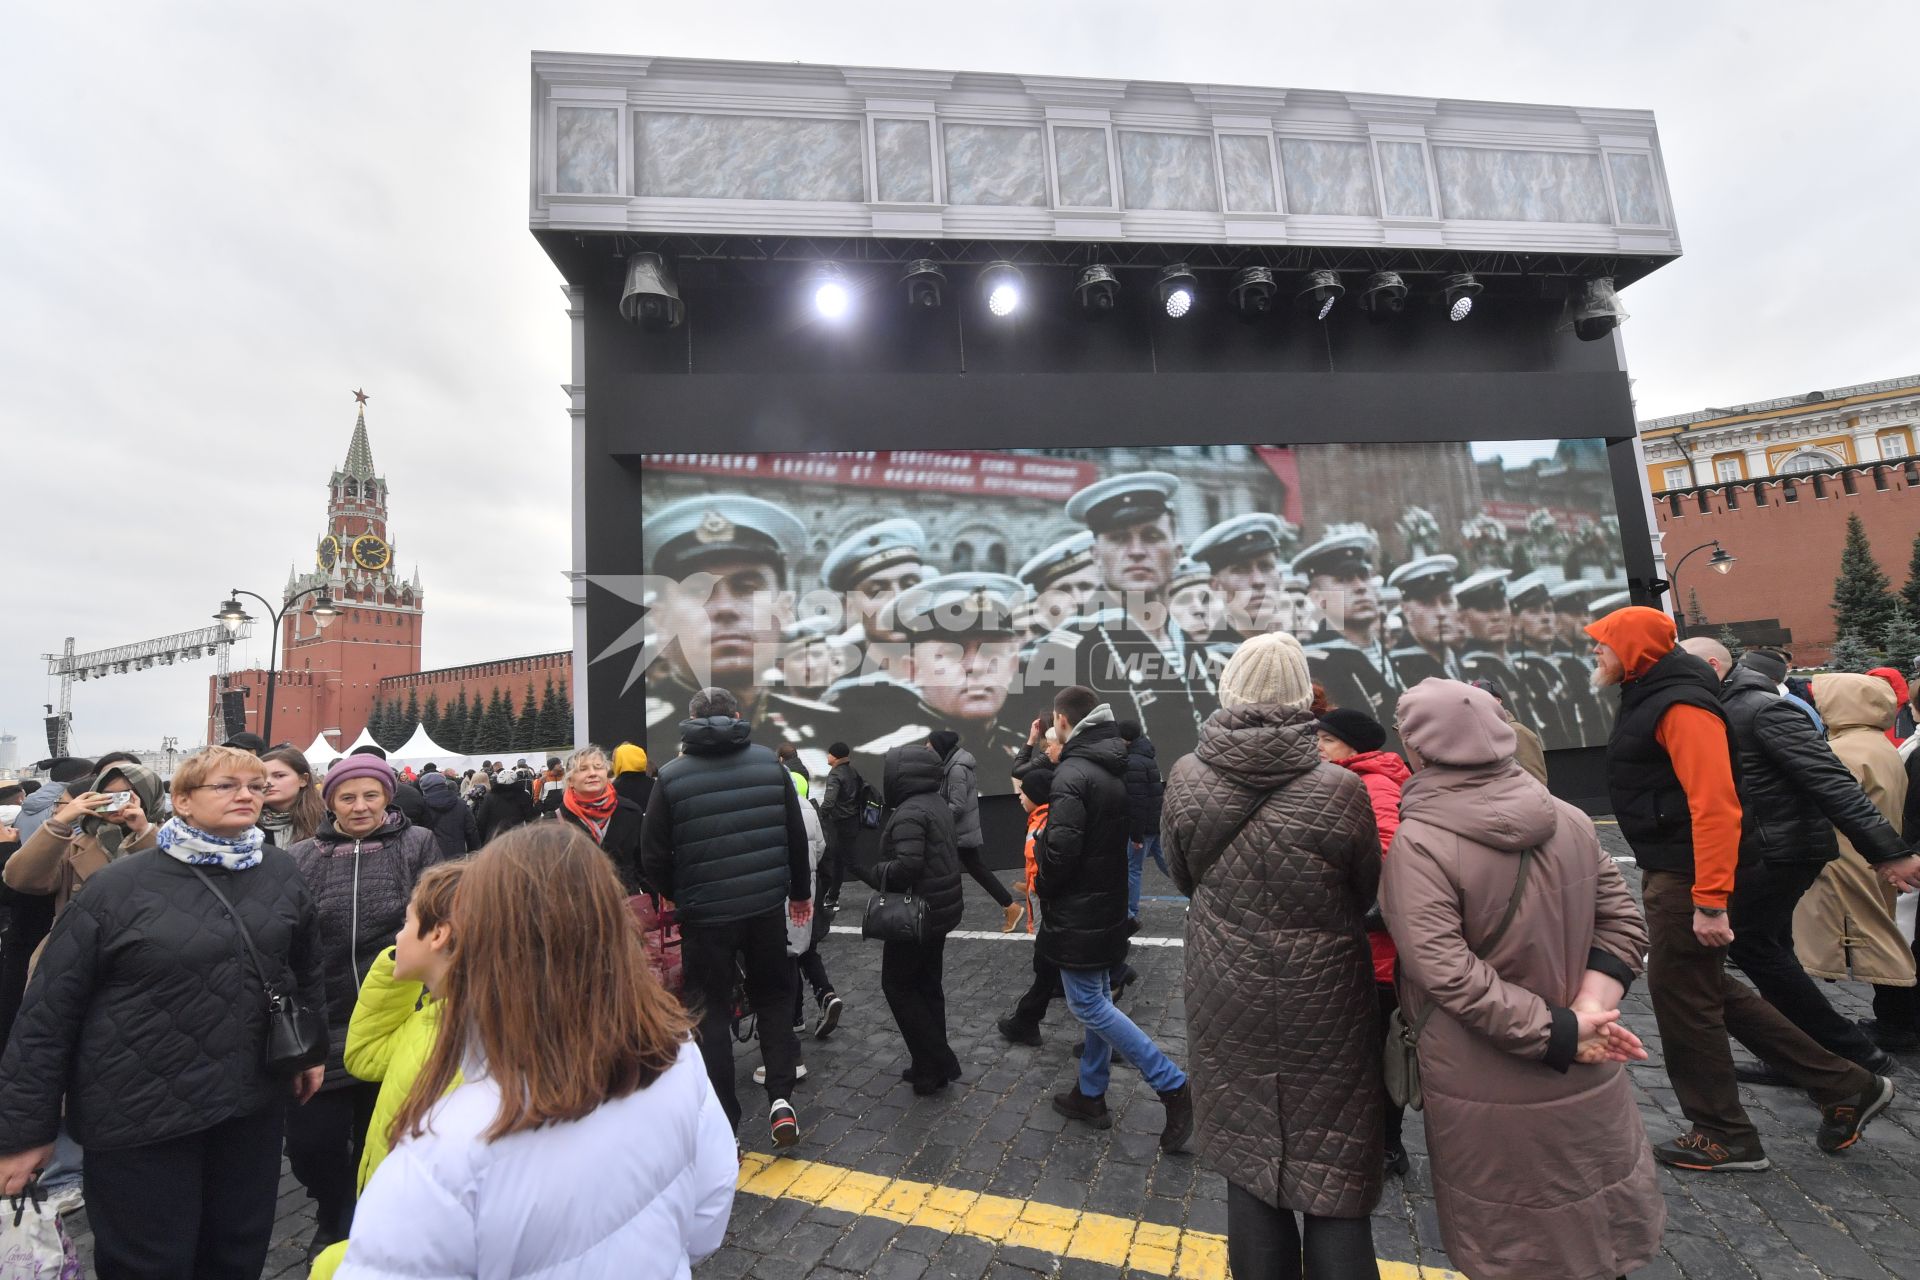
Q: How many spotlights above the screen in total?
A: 11